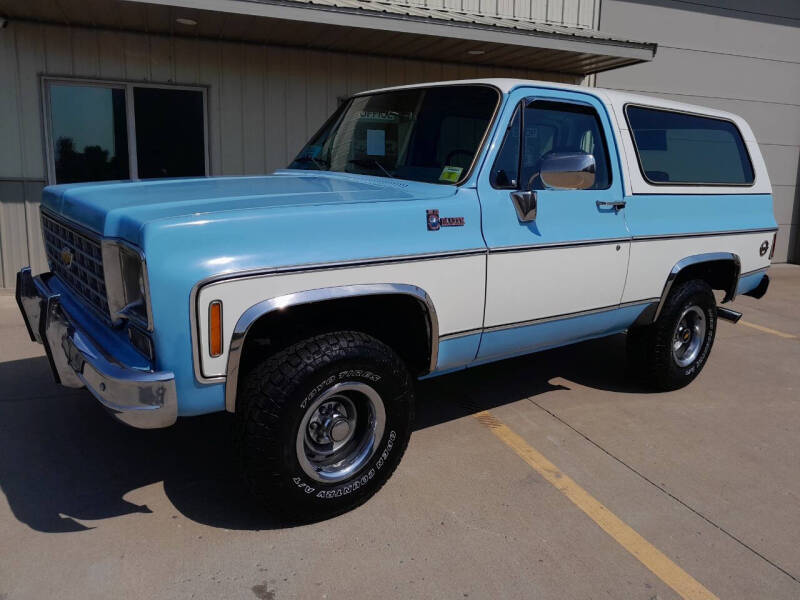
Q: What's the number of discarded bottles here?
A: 0